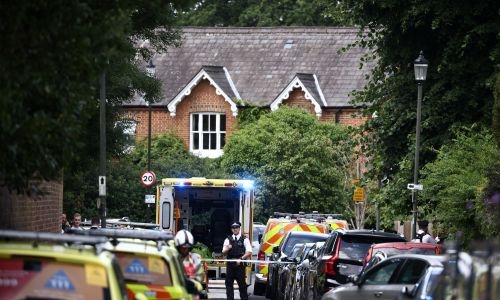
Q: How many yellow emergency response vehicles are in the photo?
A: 5